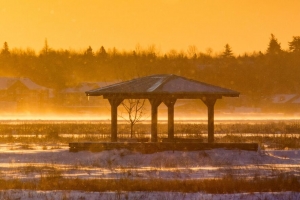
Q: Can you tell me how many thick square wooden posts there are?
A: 4